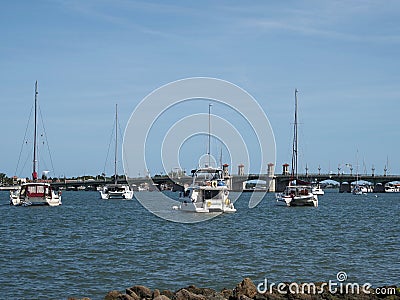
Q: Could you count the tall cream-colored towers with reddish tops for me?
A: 4